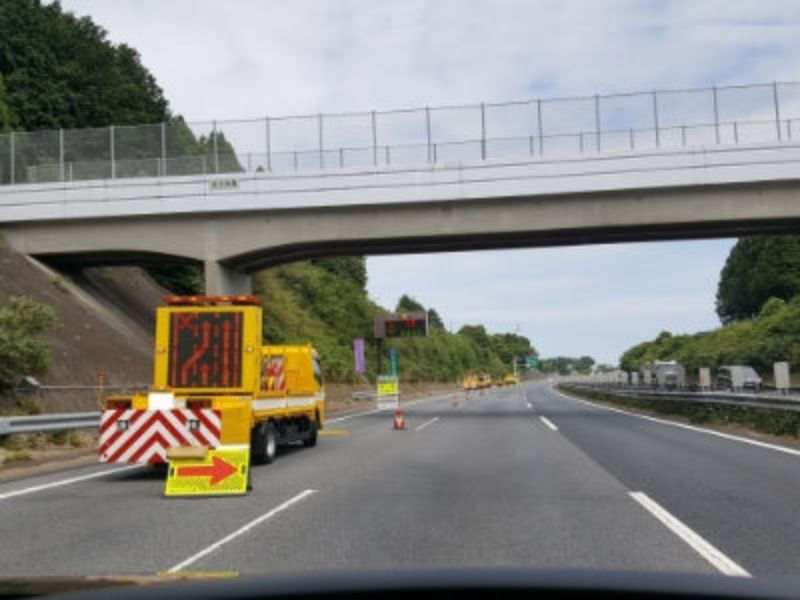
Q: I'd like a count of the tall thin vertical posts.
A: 15